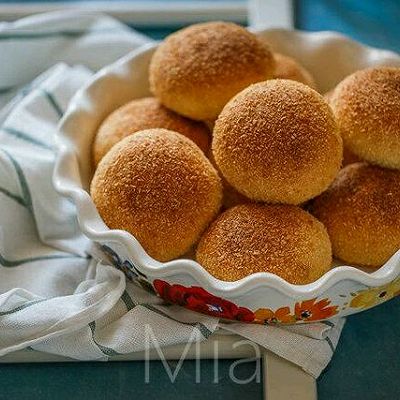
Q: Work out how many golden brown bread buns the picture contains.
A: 8